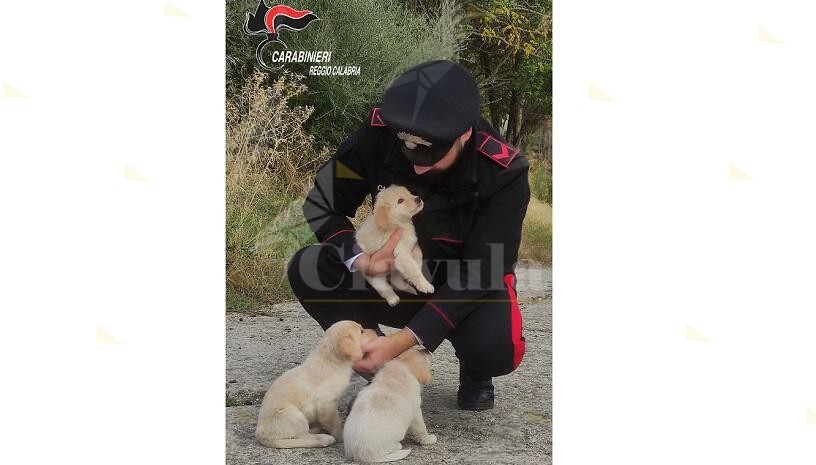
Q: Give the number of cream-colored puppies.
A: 3